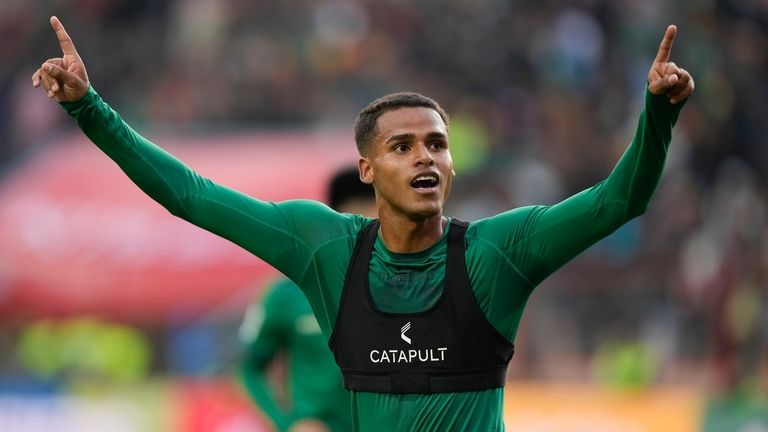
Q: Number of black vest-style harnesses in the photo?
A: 1